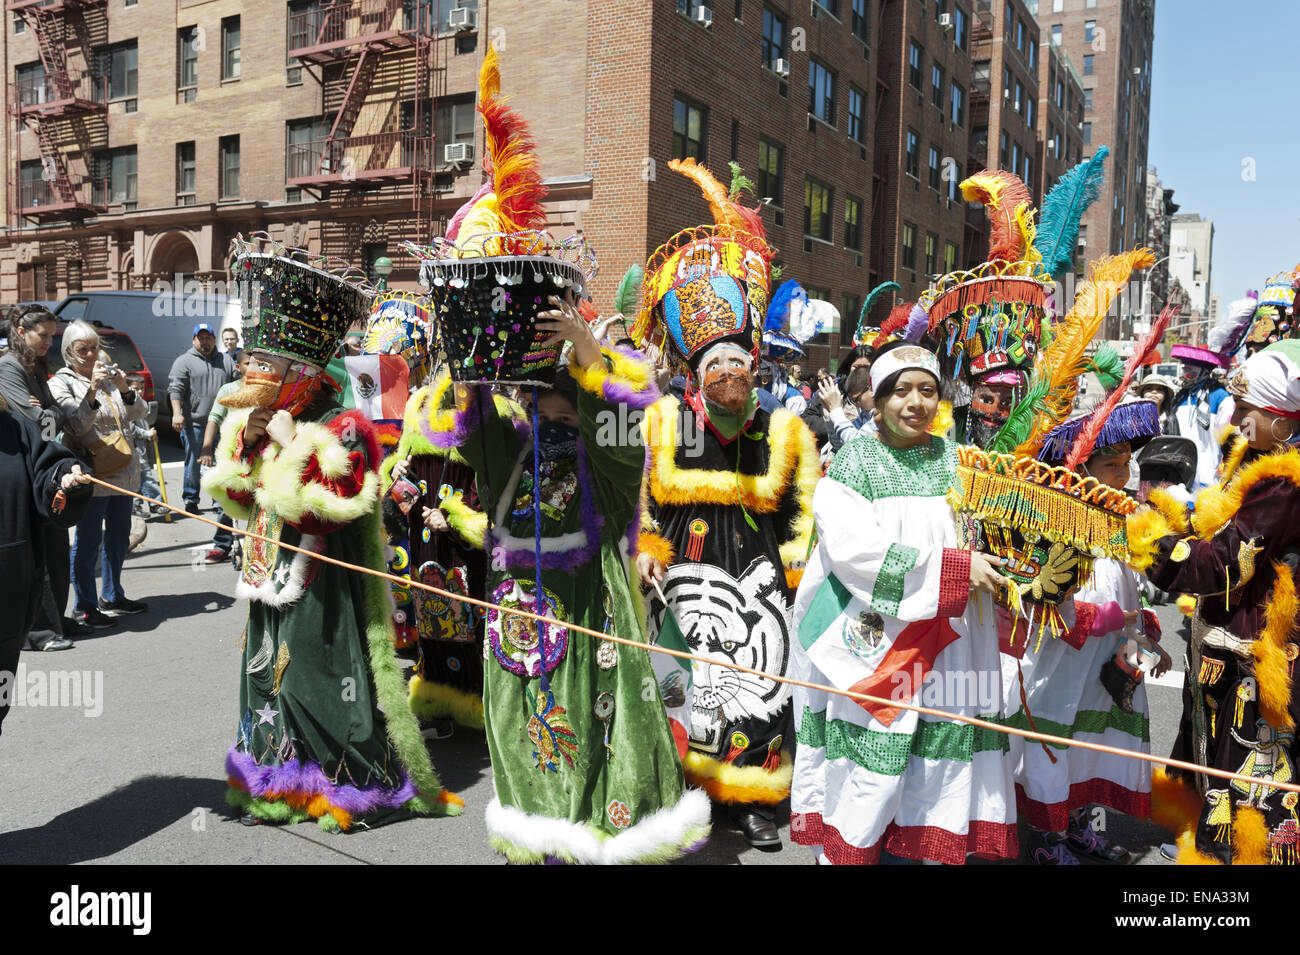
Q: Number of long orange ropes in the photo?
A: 1